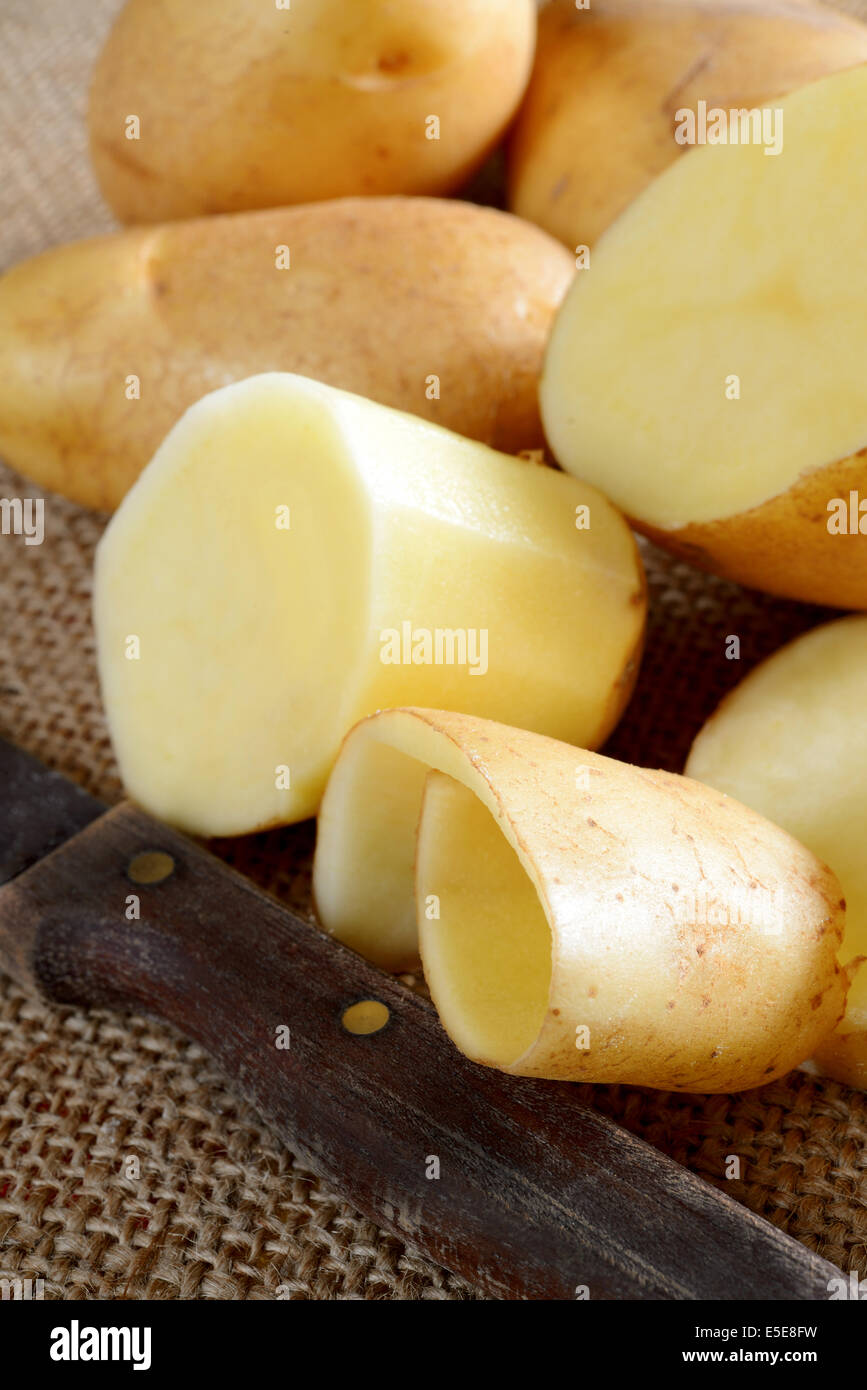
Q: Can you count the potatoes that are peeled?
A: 1